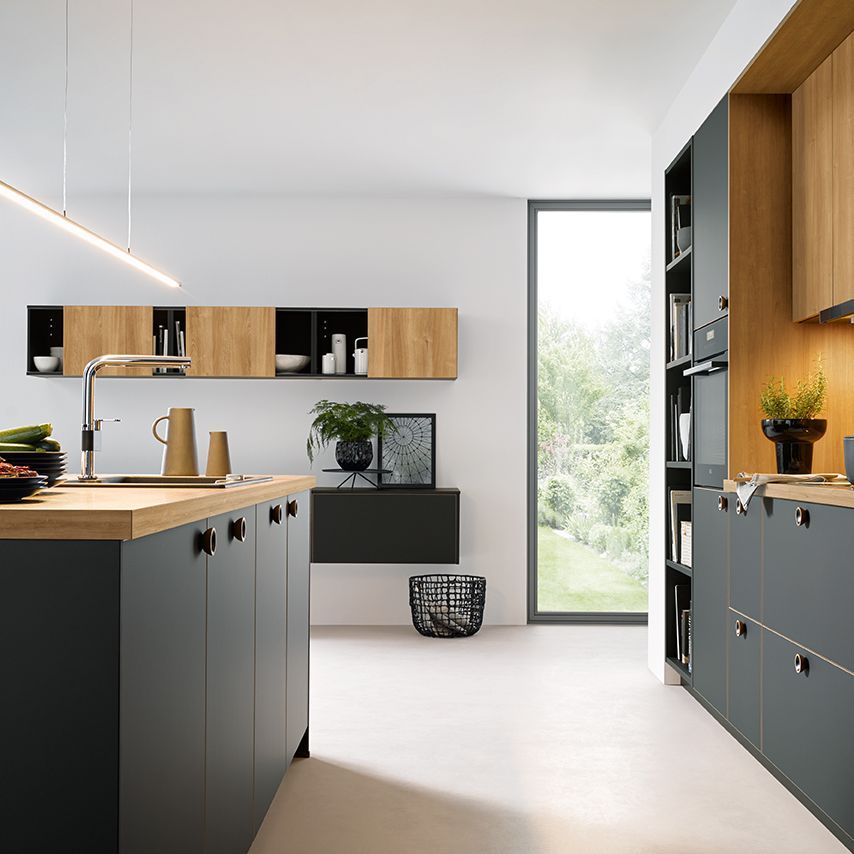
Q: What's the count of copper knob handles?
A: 10